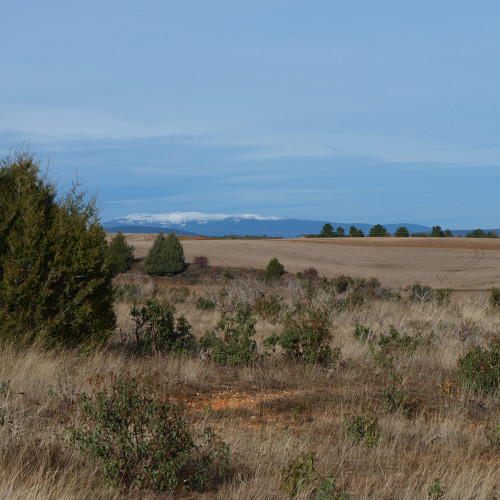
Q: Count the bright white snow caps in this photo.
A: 1